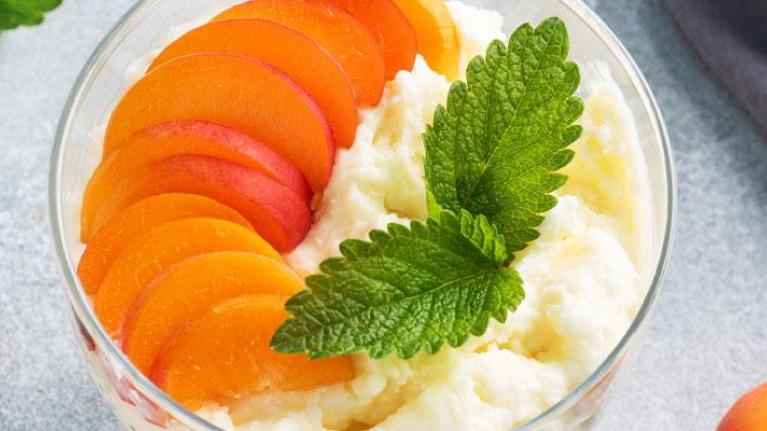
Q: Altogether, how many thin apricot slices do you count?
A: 11